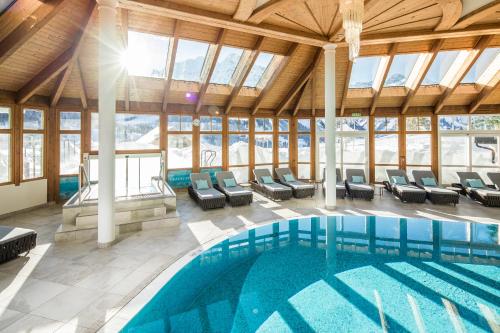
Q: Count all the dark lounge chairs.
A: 11